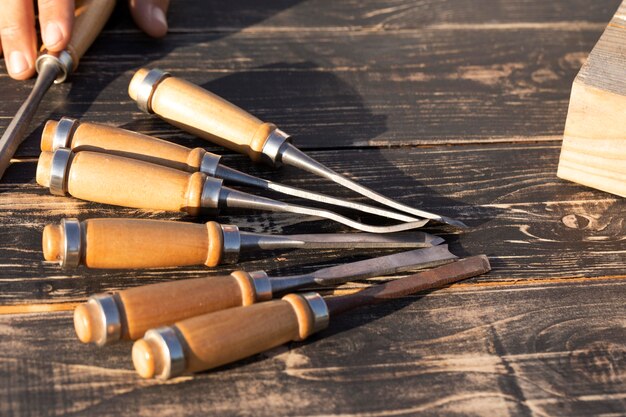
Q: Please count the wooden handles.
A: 7